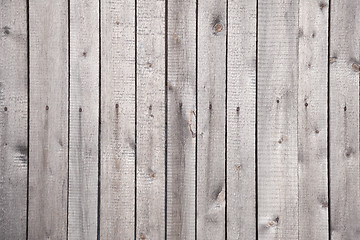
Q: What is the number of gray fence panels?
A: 11